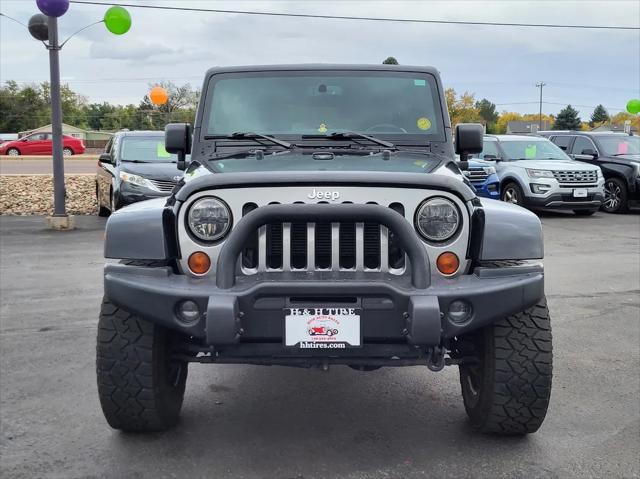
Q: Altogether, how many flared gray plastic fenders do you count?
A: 2